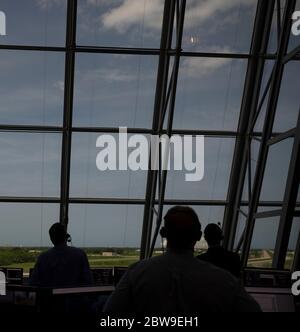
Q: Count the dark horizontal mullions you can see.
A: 3